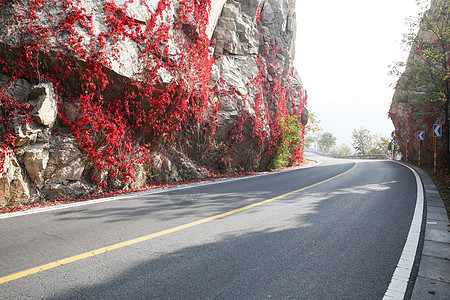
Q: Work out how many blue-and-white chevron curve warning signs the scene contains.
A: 4